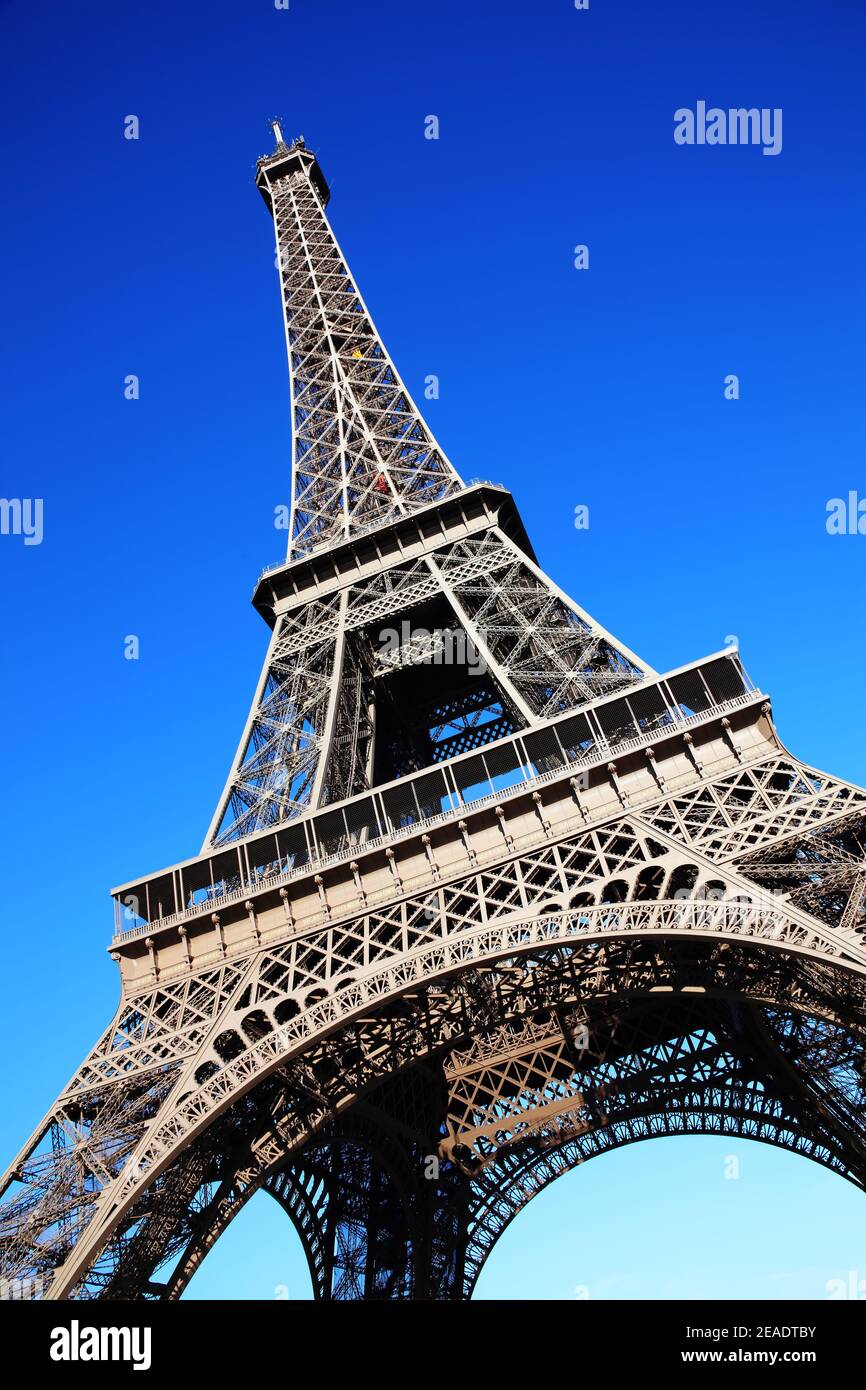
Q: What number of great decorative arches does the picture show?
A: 3